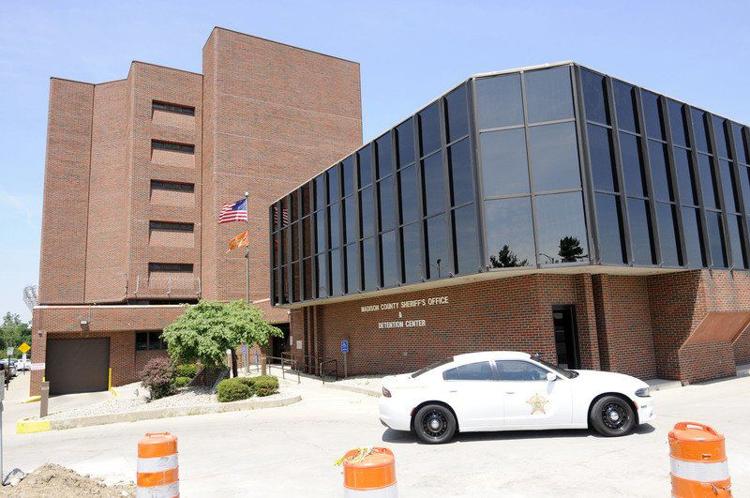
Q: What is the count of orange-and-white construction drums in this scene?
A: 3